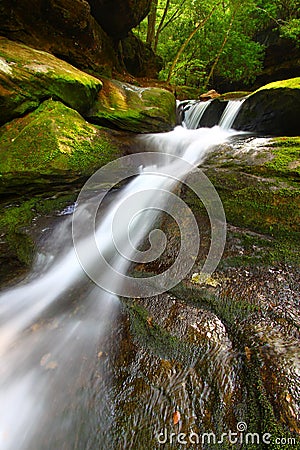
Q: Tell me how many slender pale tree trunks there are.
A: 2